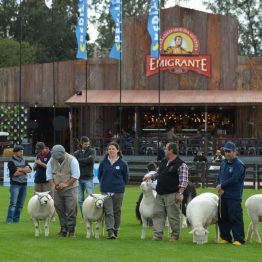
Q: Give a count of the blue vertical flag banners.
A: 3